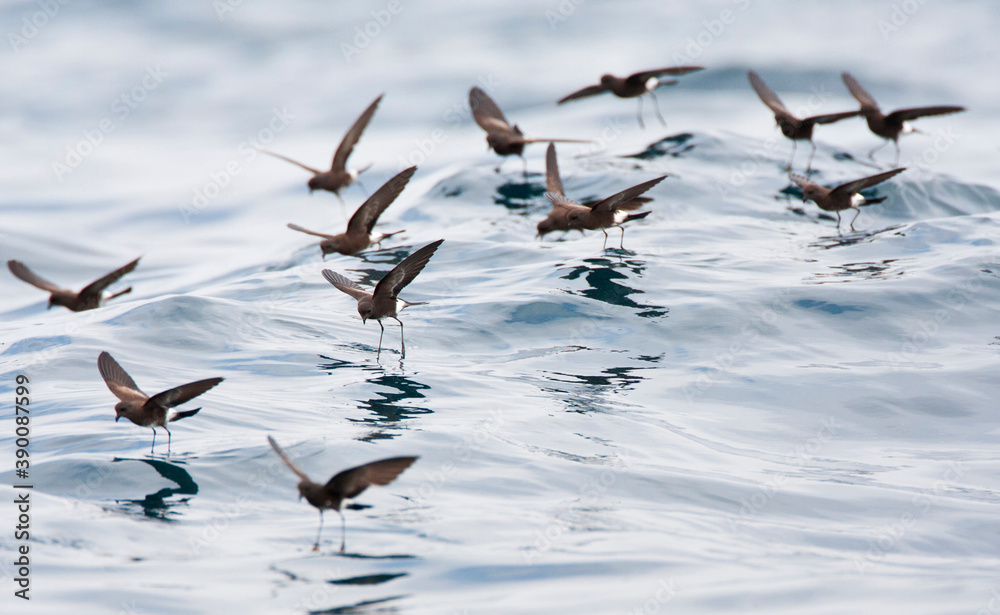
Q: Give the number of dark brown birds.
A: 13